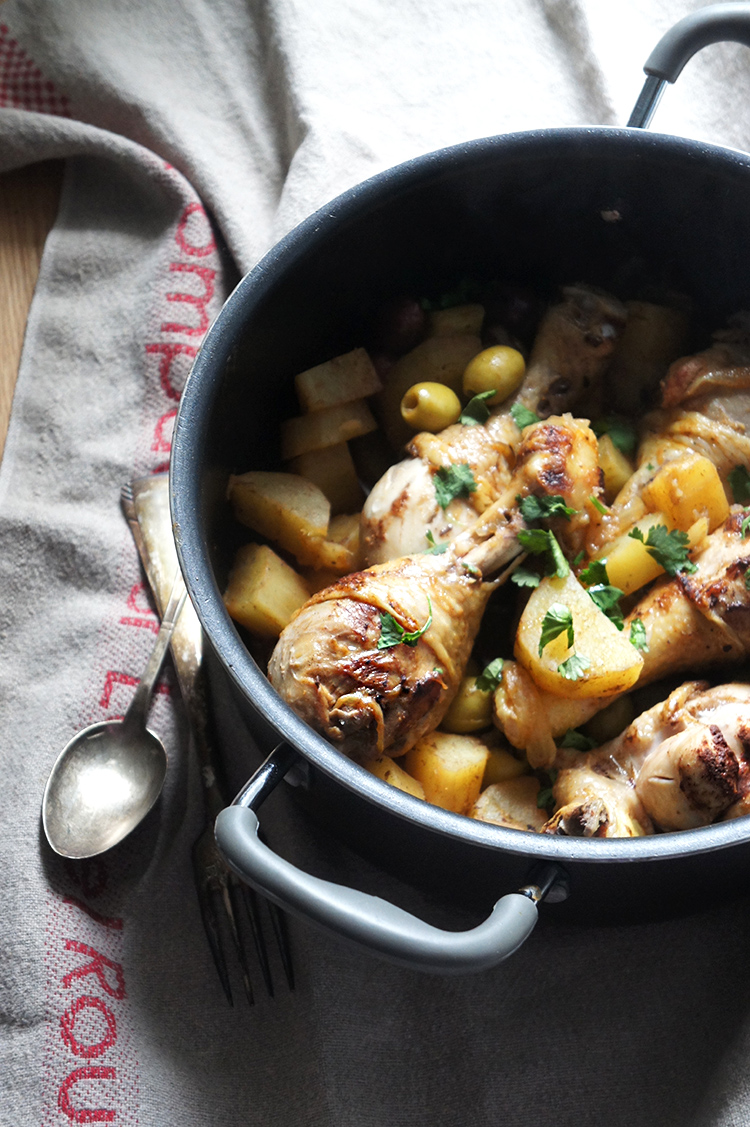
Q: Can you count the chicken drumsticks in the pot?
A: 5